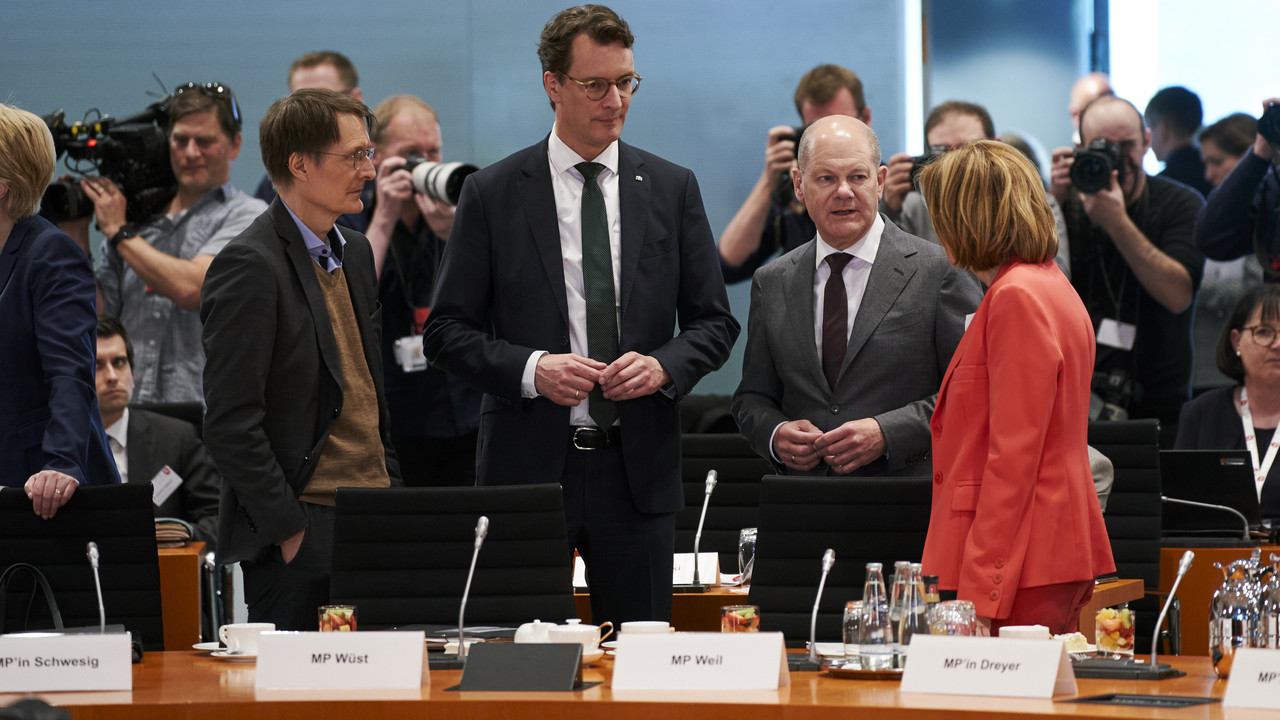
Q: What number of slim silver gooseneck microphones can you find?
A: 6